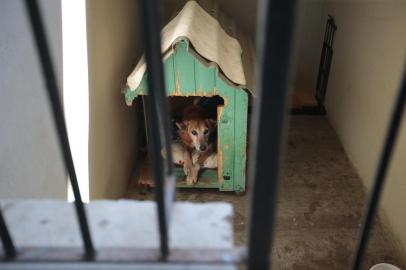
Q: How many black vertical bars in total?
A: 5